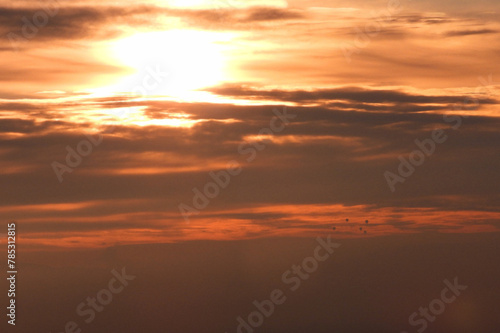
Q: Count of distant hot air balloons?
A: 5